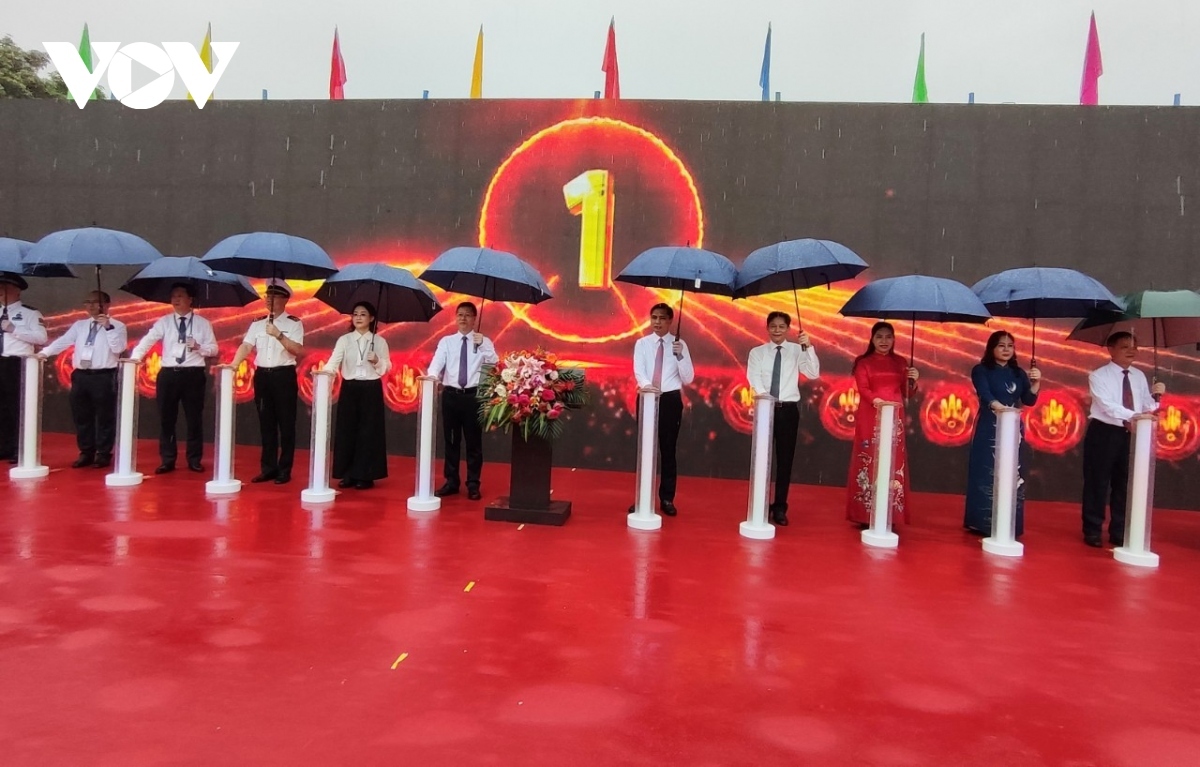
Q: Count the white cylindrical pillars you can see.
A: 10